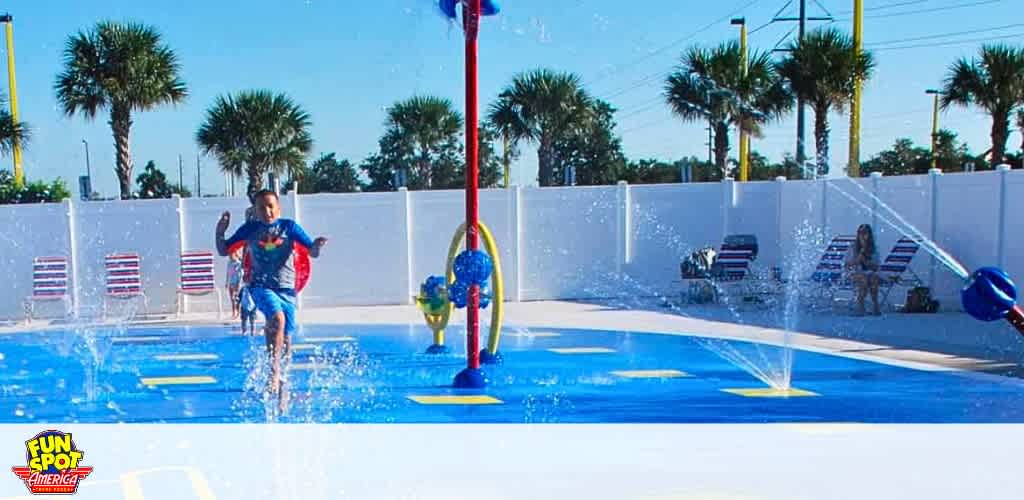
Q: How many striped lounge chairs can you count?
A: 6